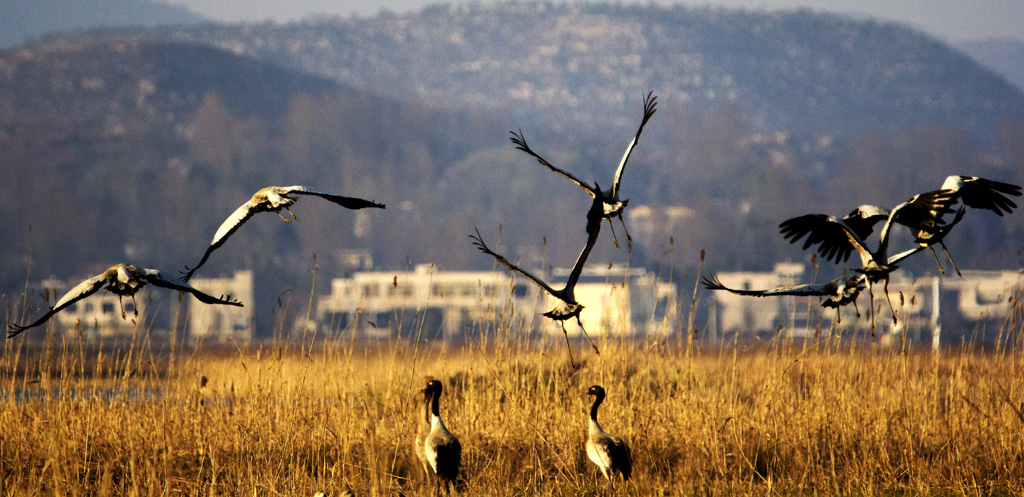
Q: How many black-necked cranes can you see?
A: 10